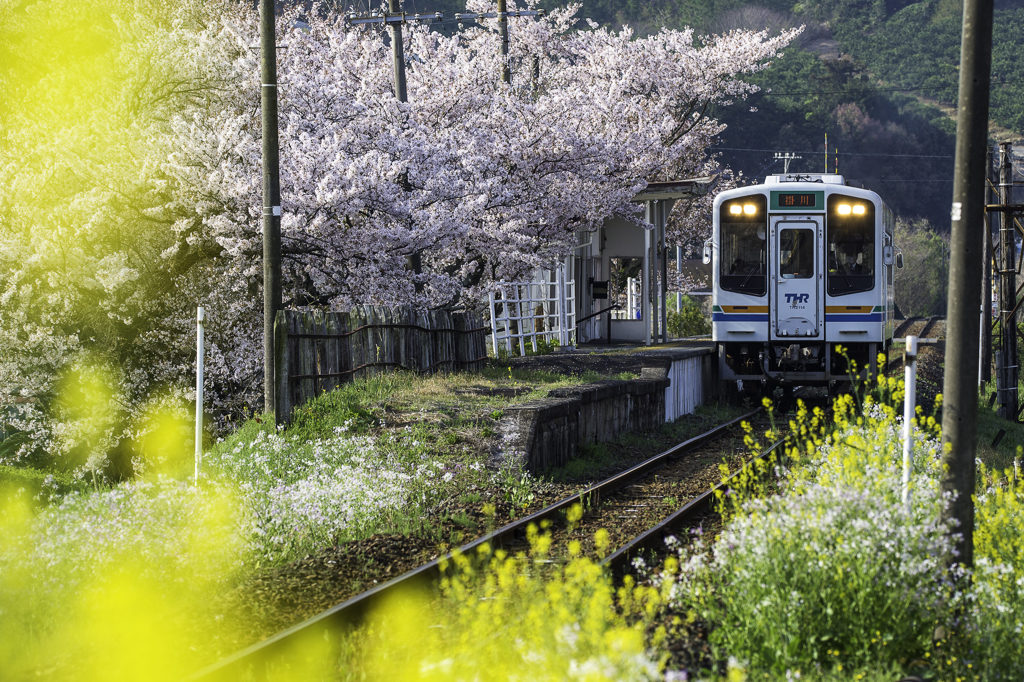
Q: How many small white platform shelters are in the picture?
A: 1